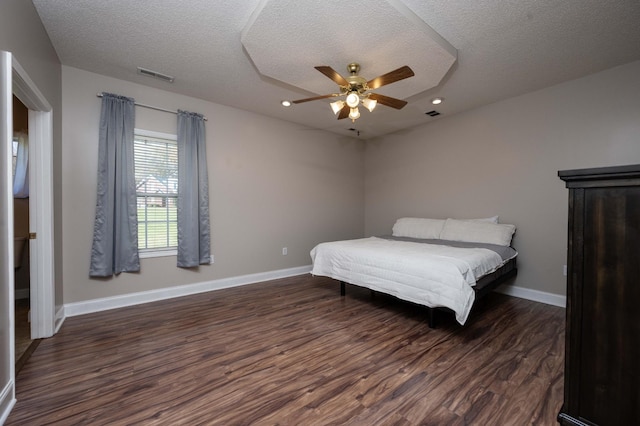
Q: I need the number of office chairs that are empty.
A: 0